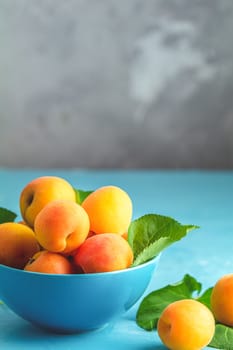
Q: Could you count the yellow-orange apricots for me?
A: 8